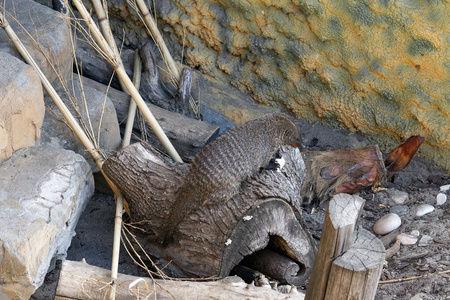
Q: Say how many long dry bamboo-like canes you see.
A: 5